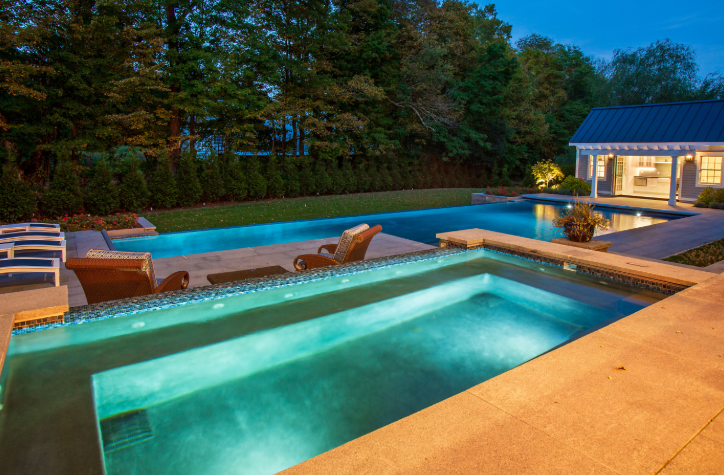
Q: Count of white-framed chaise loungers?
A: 4